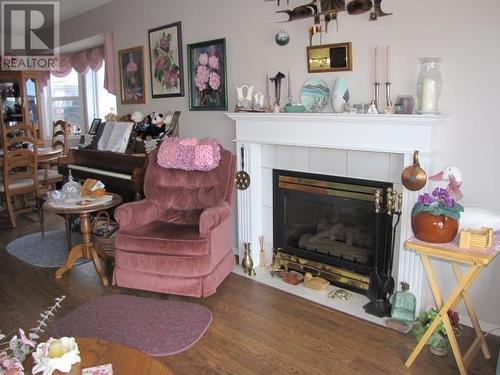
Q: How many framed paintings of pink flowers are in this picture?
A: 2